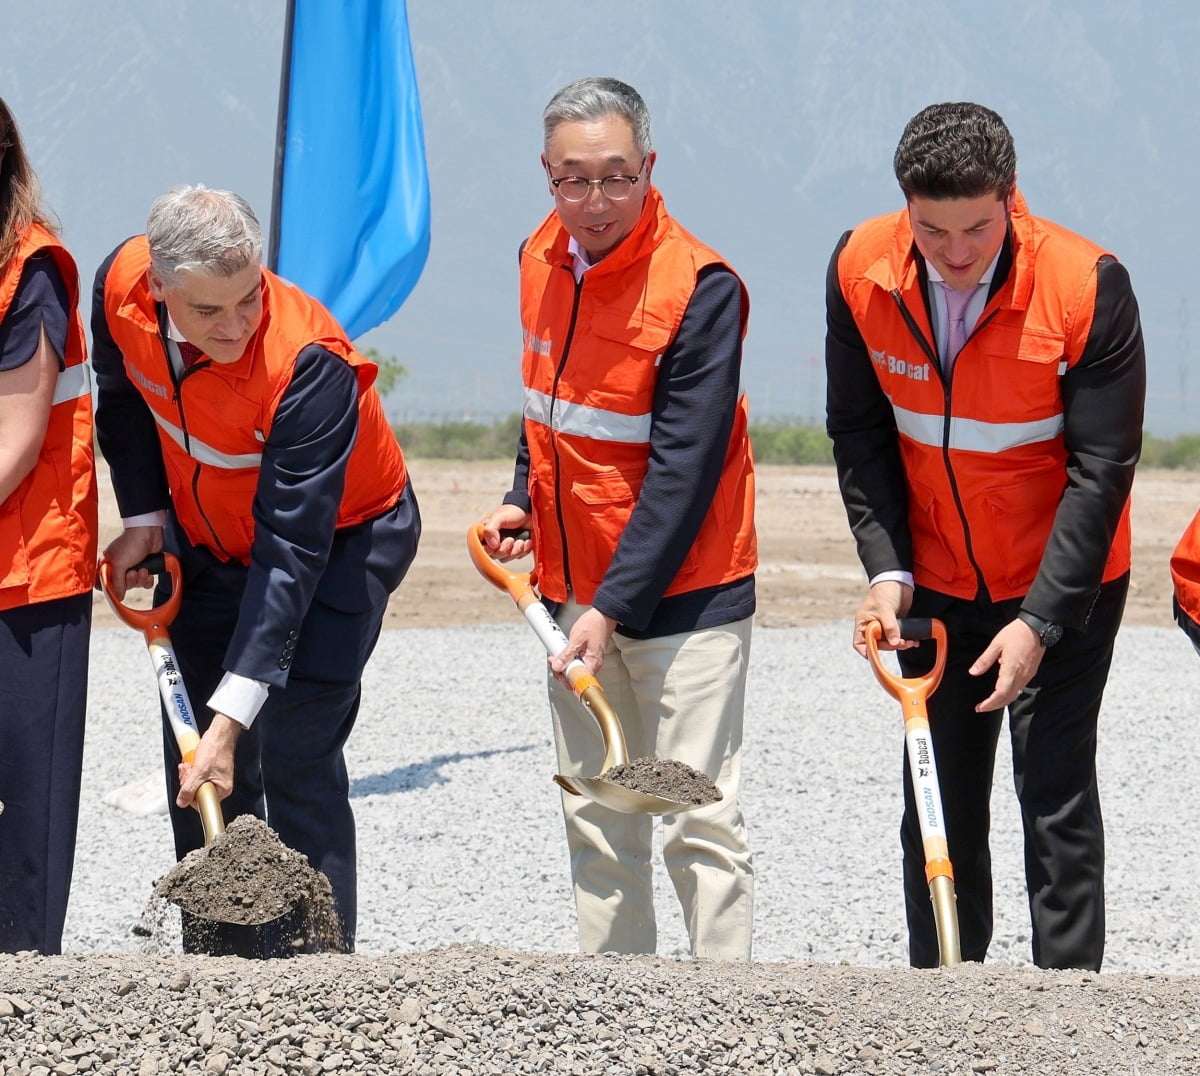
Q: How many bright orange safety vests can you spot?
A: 5